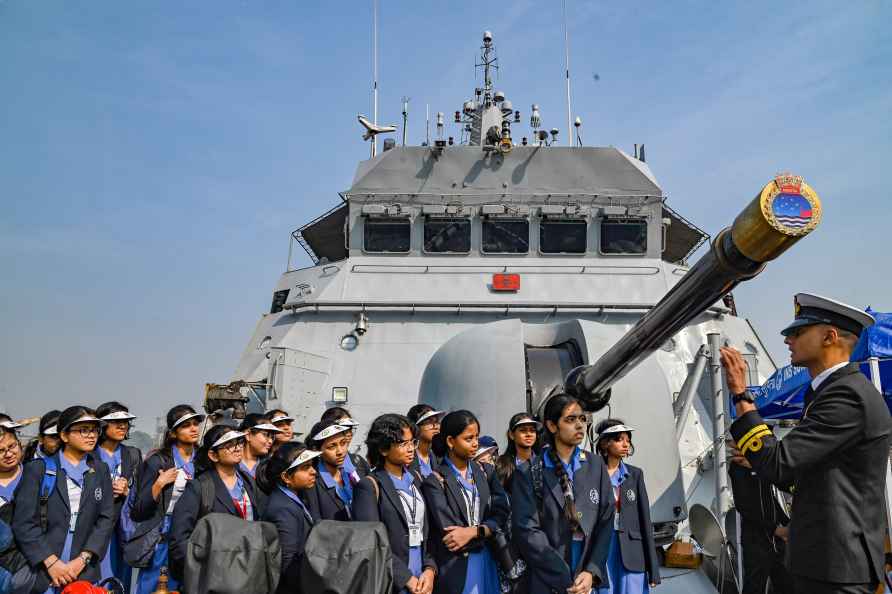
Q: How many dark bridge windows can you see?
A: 5